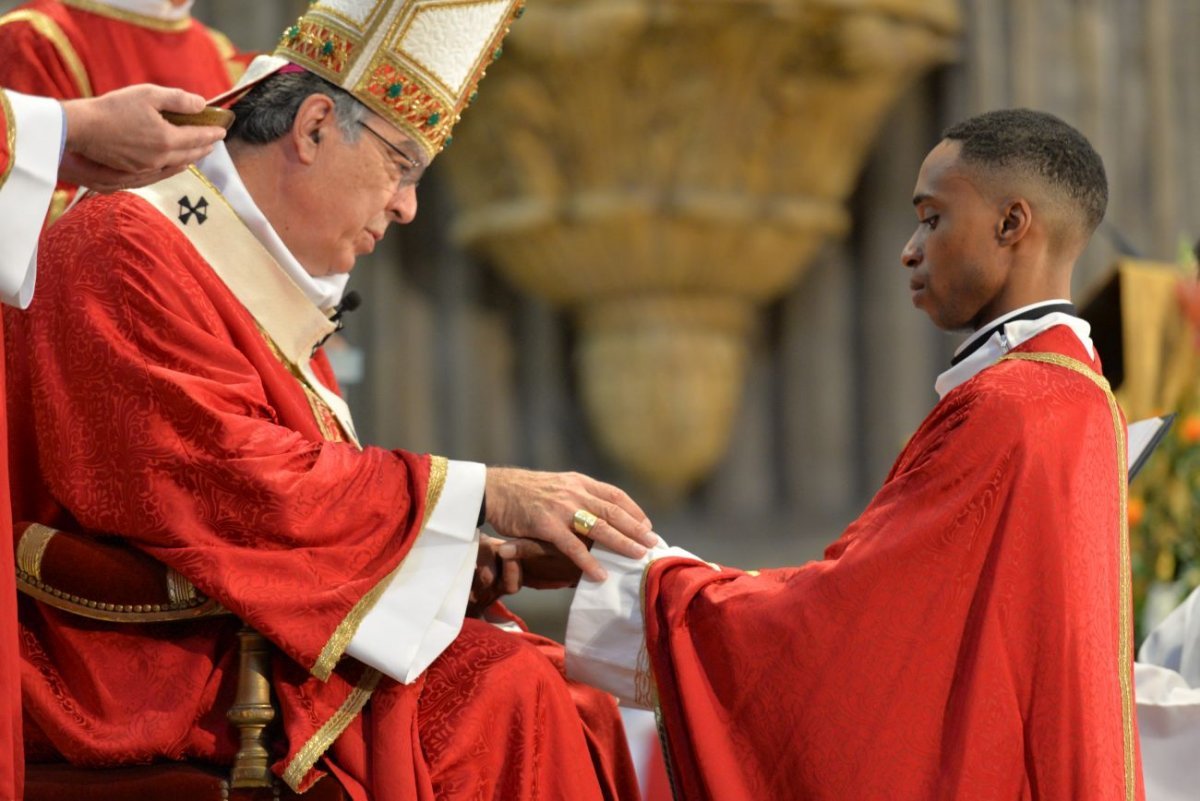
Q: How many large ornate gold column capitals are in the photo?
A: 1